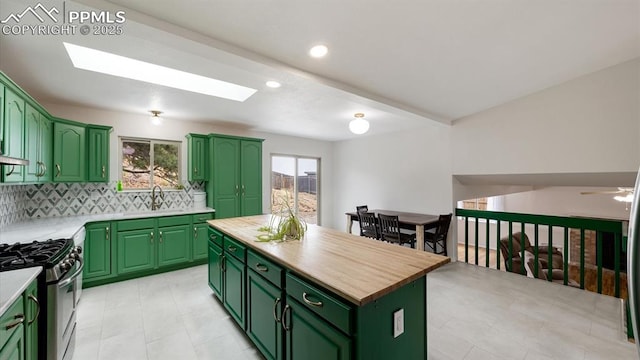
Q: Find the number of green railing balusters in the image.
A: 12